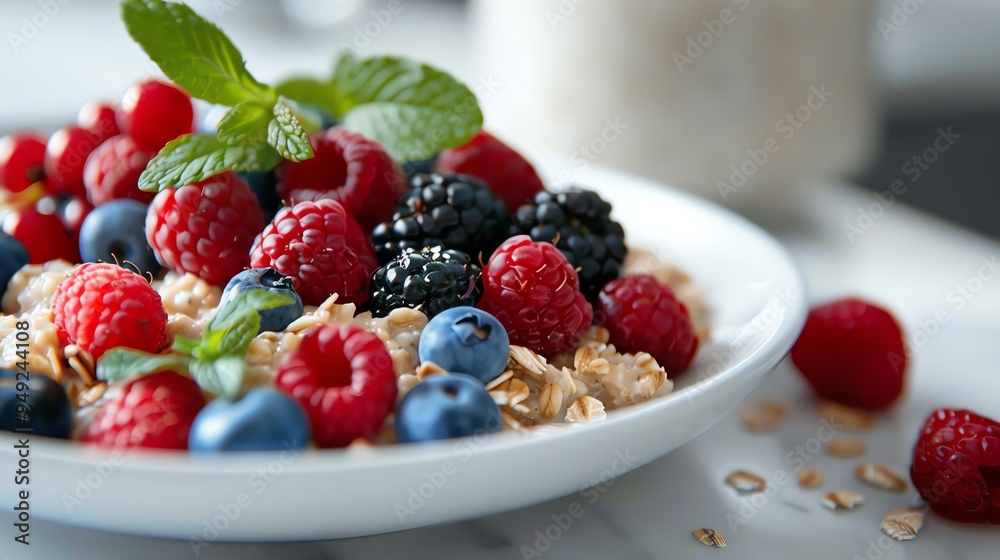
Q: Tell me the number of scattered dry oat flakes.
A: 9